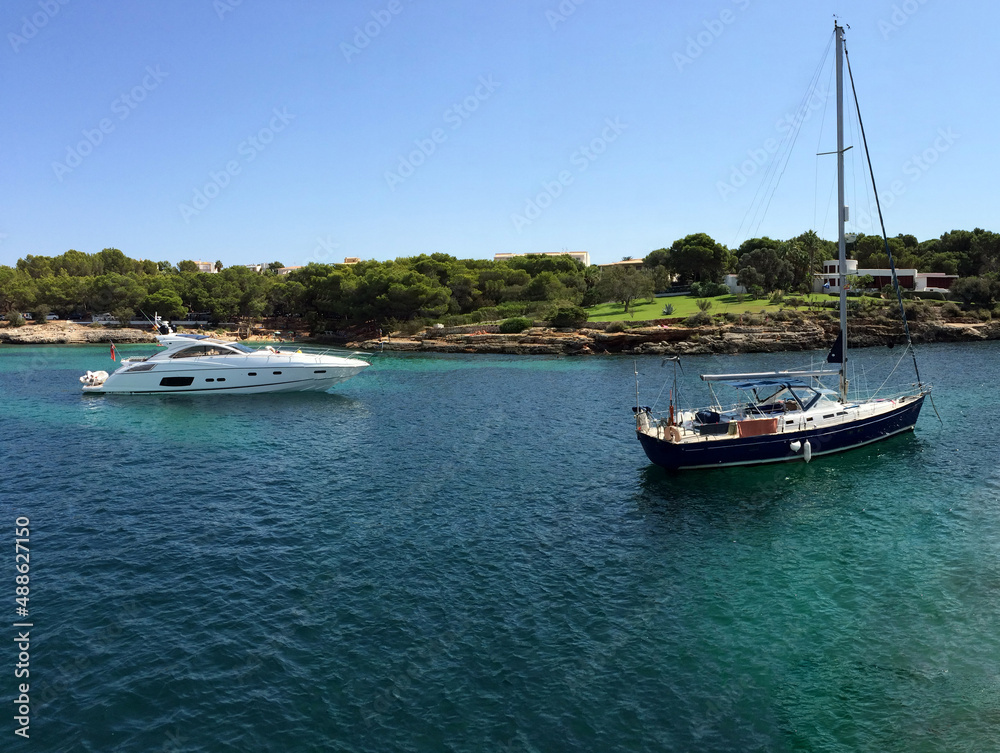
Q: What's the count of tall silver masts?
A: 1